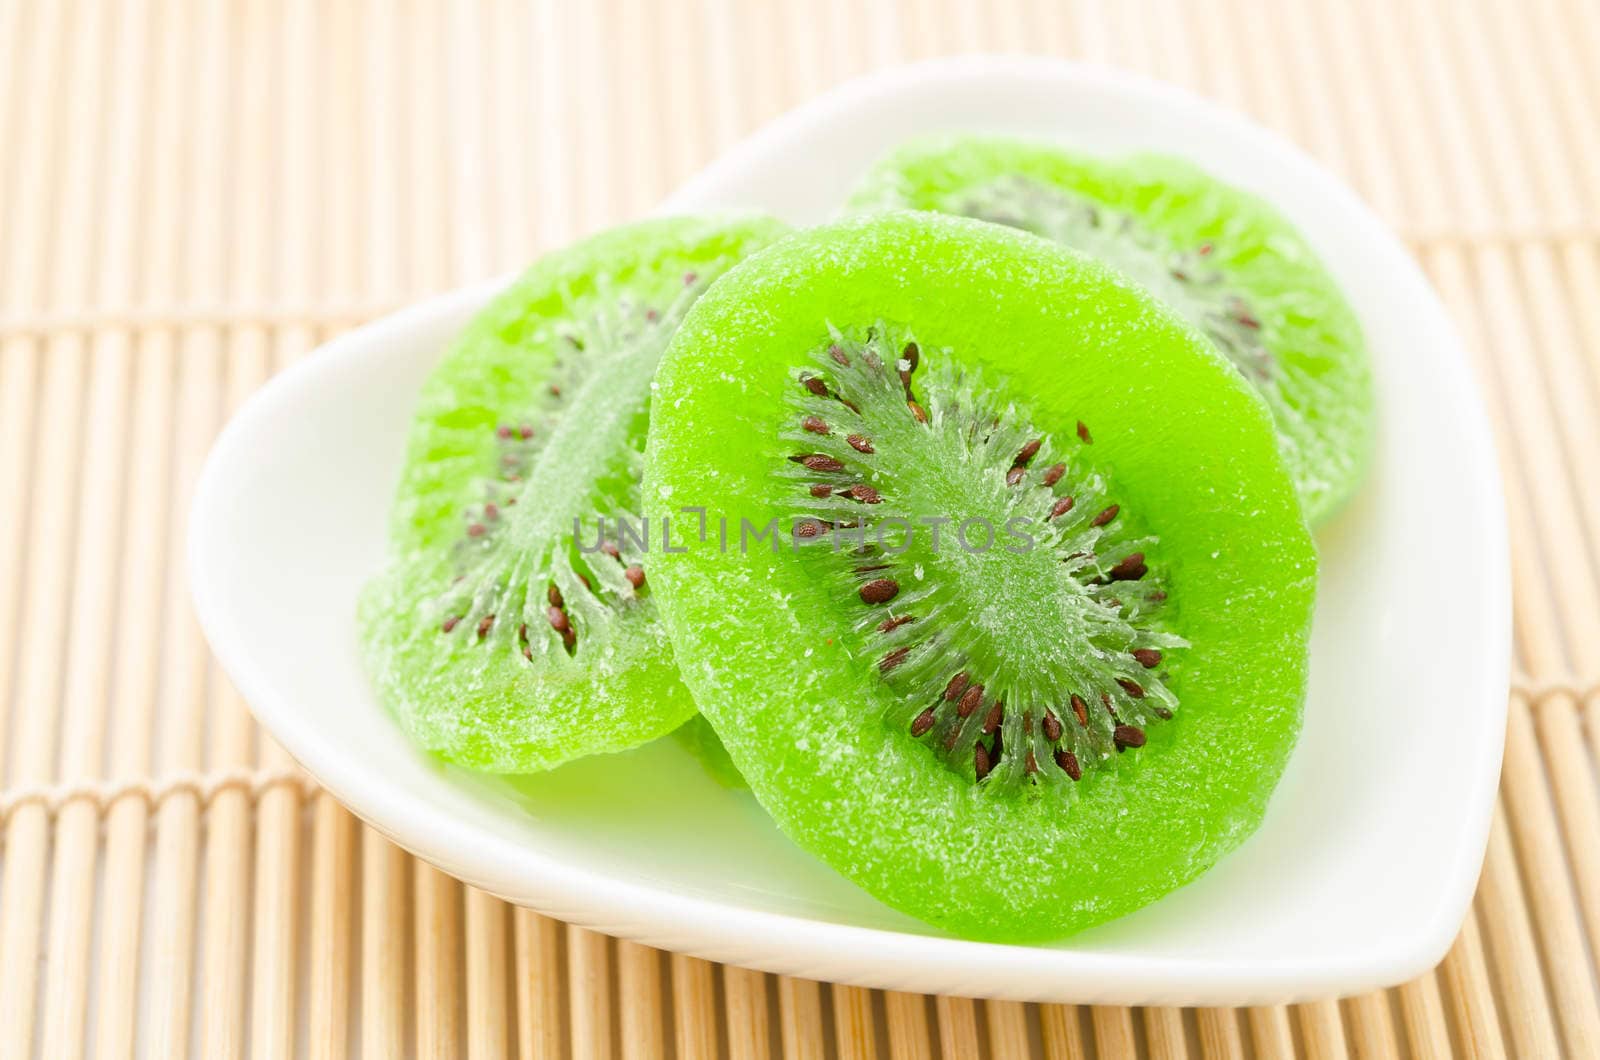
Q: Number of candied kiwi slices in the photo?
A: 3